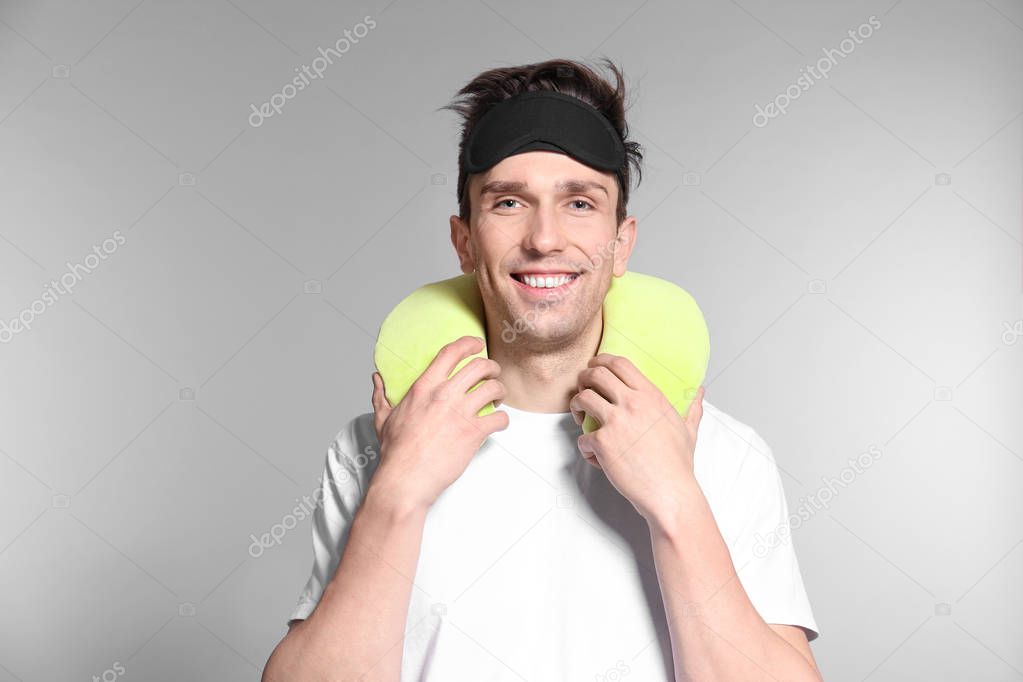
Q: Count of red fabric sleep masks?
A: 0